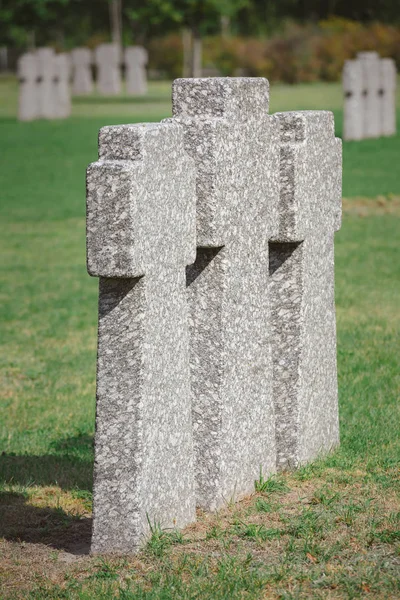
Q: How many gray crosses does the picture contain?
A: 12